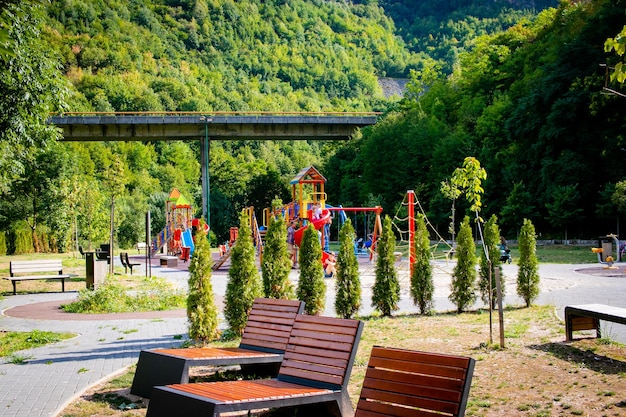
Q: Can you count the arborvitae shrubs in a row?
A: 10